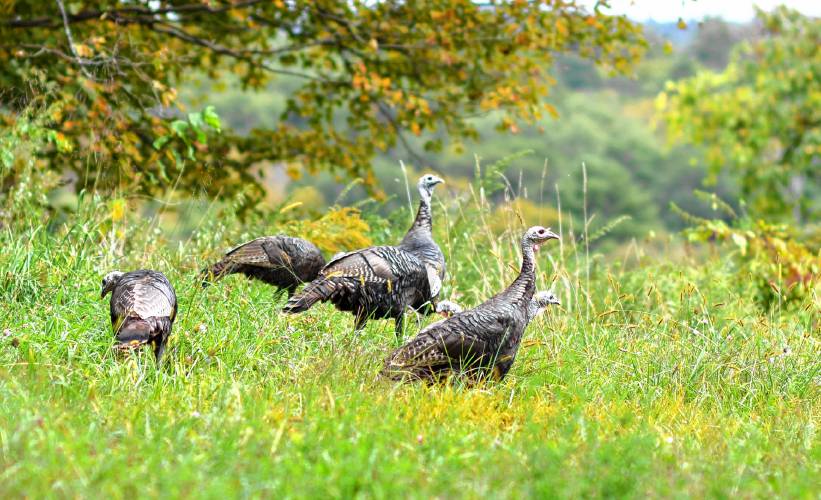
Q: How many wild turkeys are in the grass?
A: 6